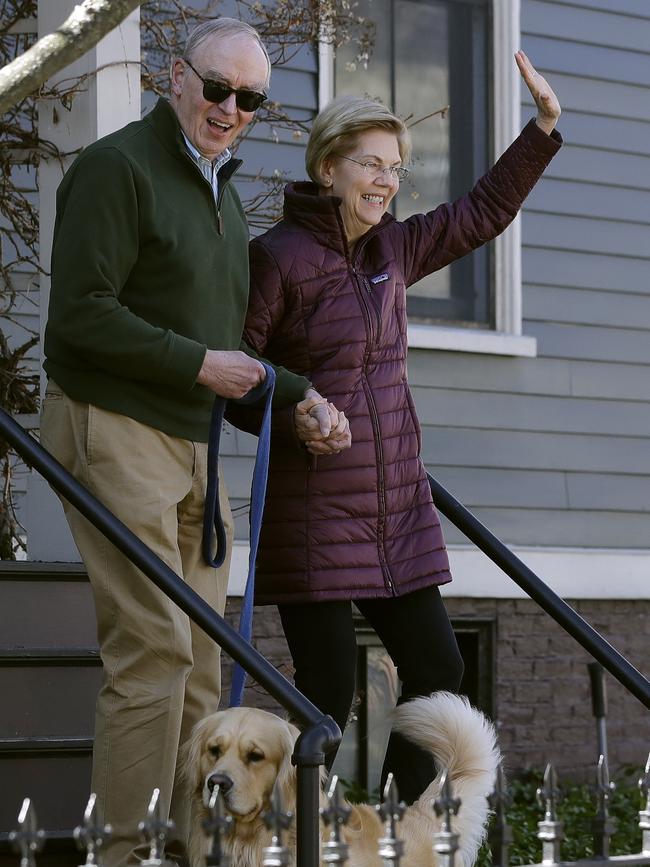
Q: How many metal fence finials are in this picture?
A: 12